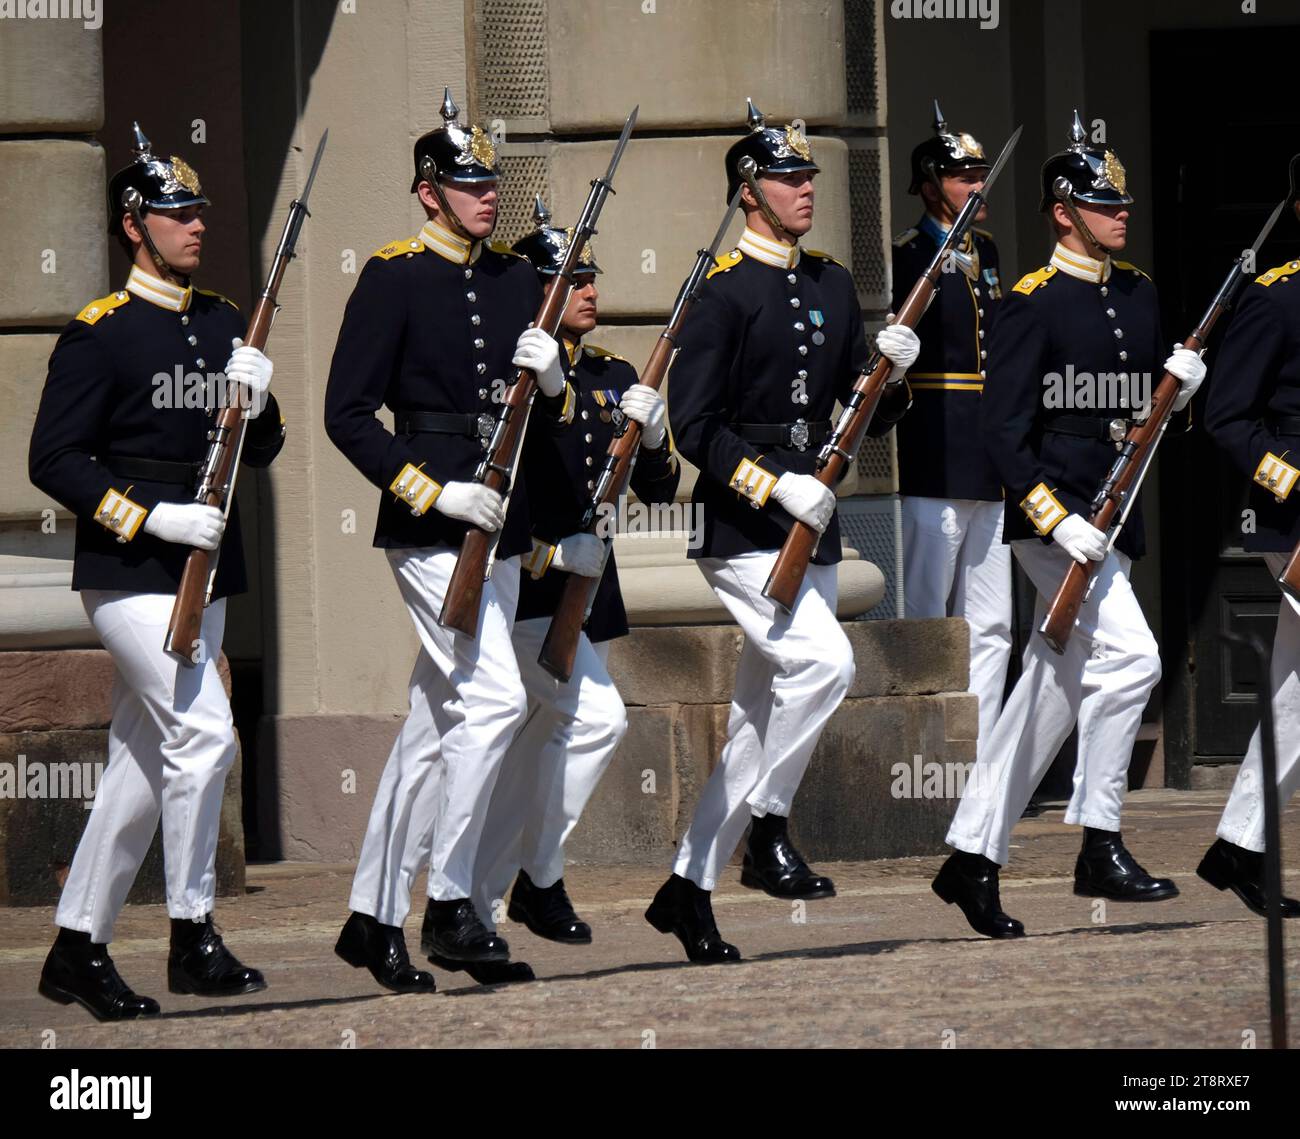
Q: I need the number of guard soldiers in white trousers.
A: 7